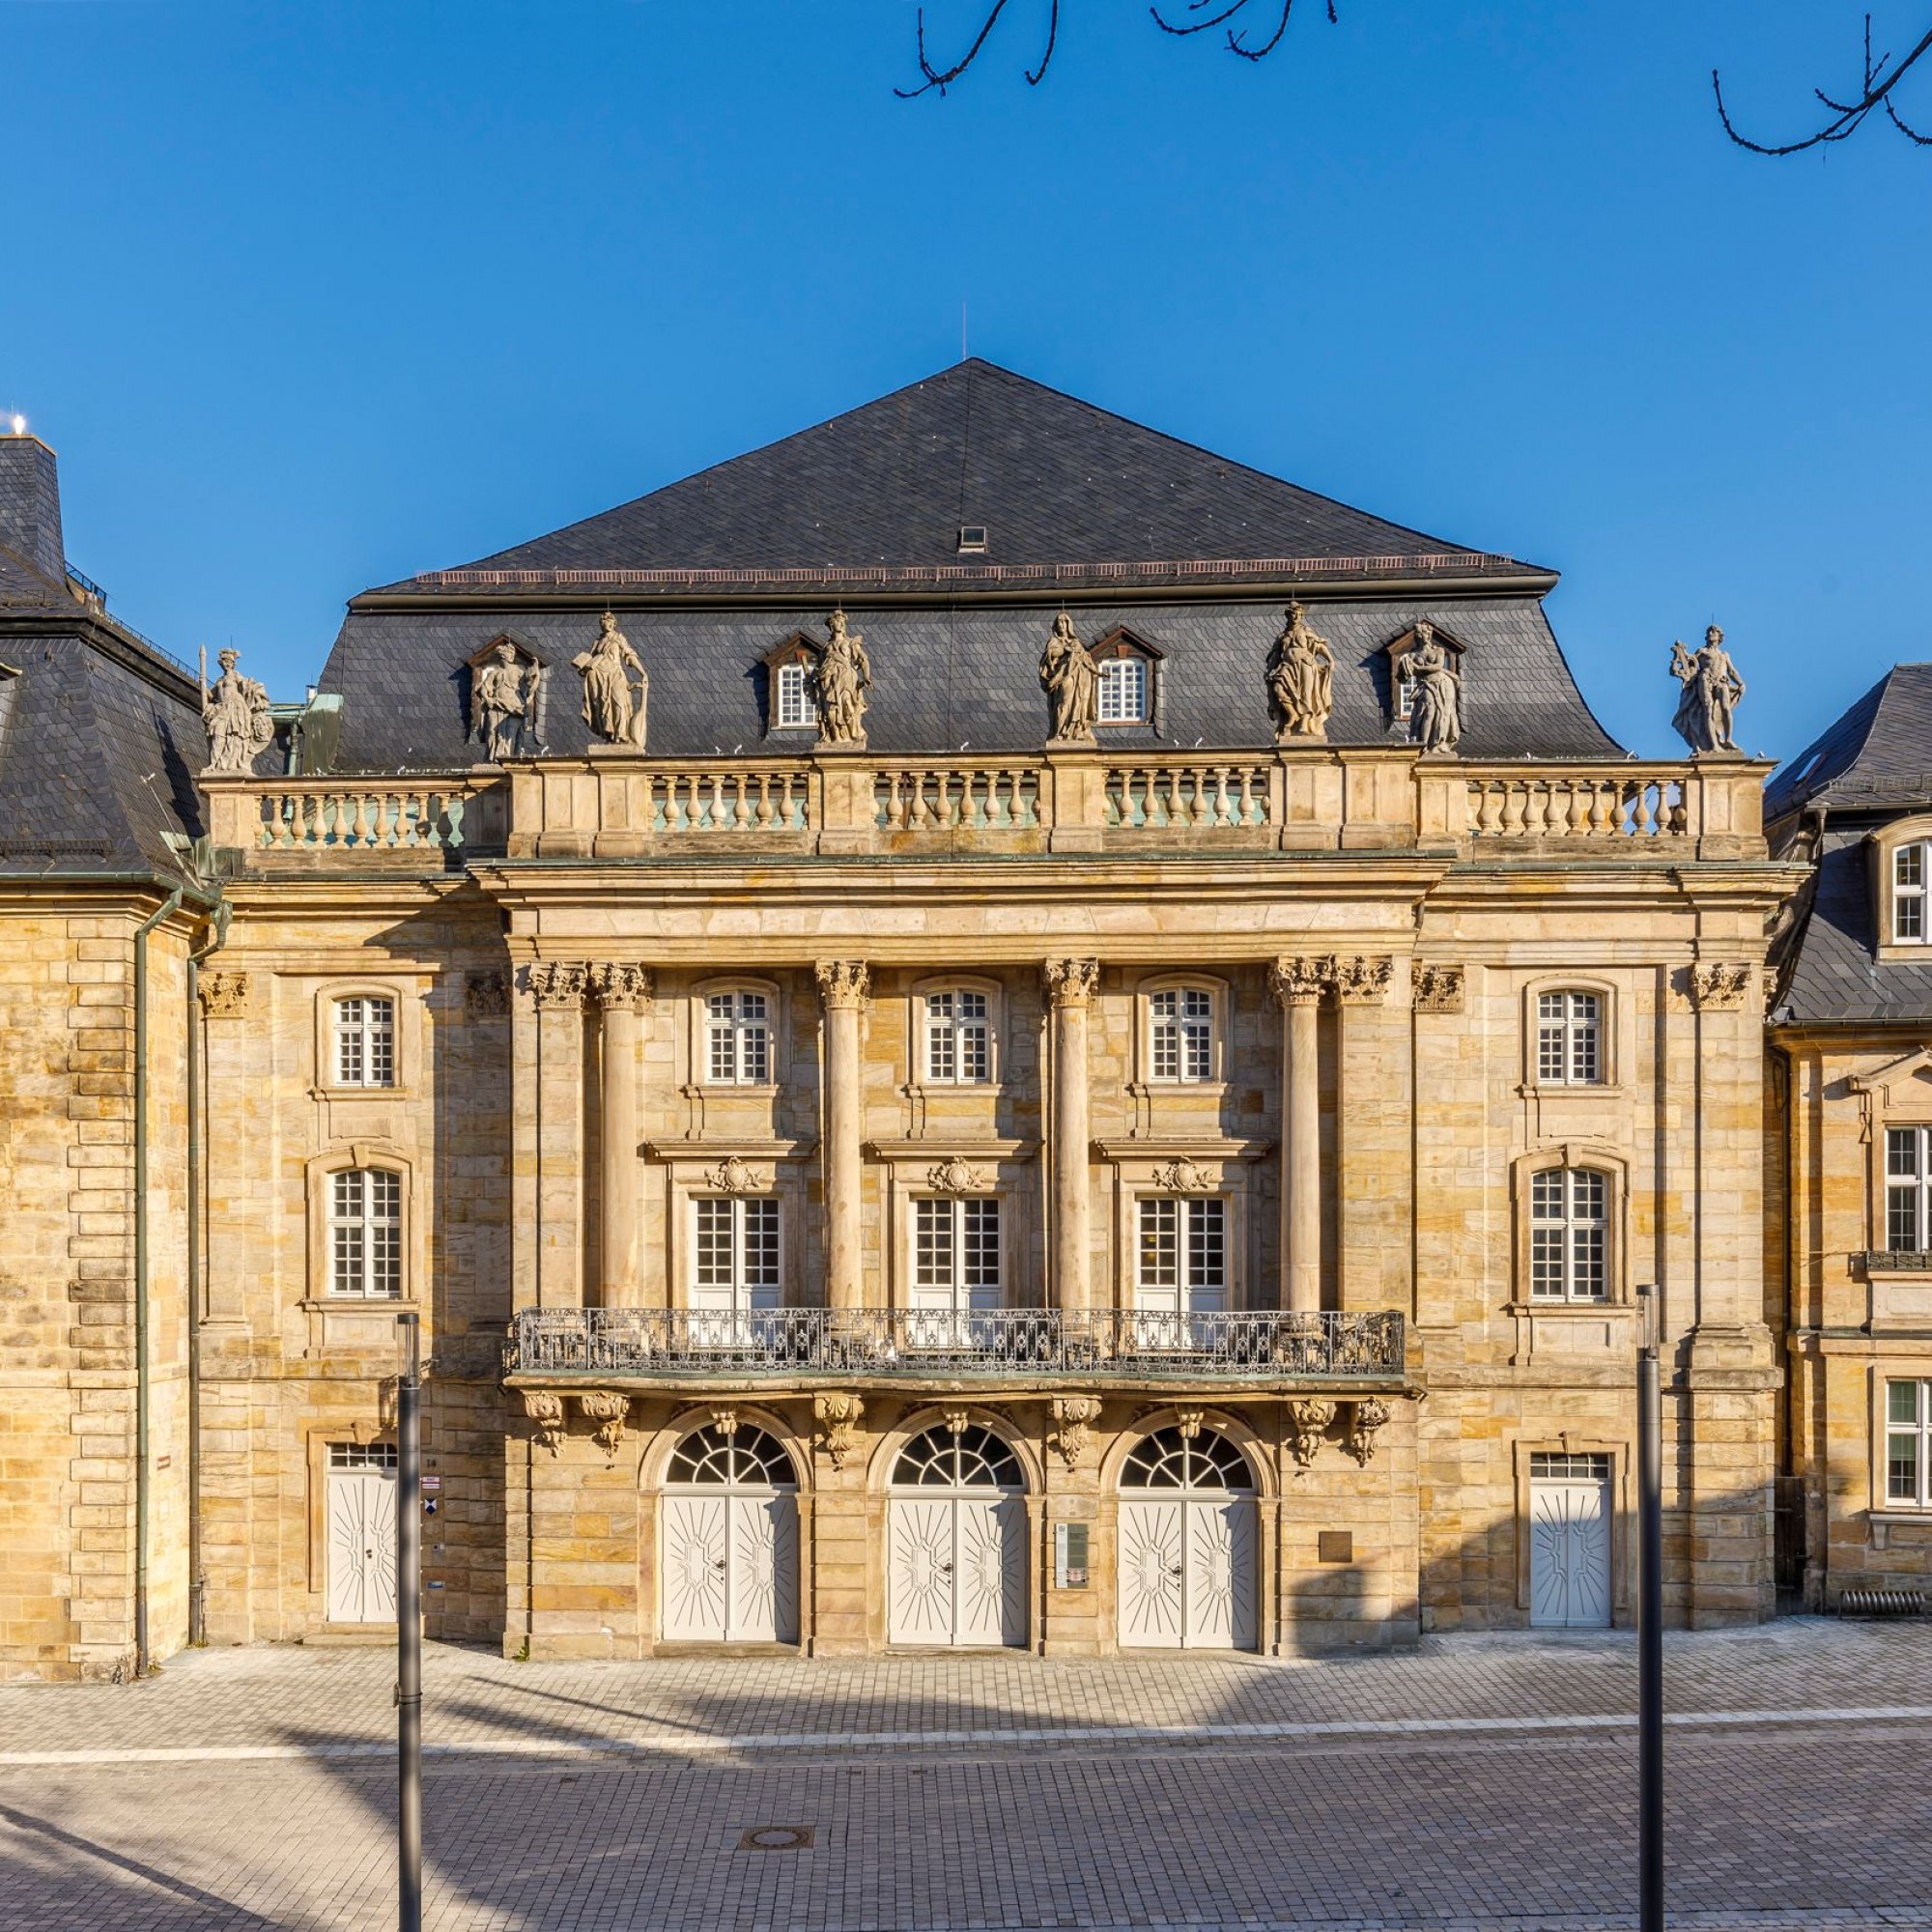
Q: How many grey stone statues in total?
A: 8